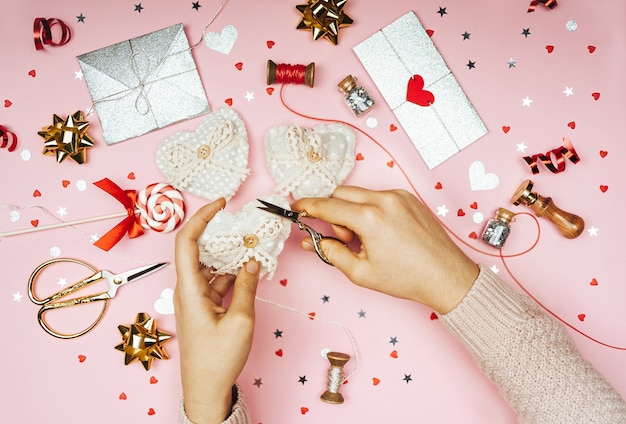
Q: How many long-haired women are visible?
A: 0